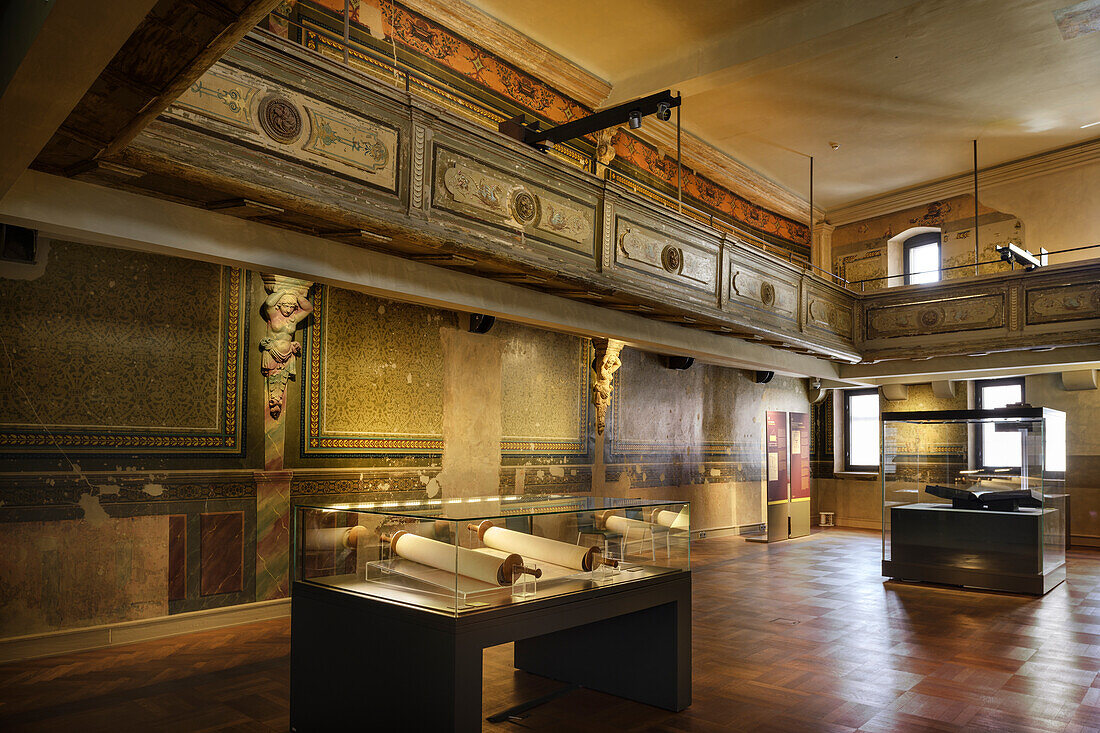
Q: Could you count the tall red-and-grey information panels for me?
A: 2